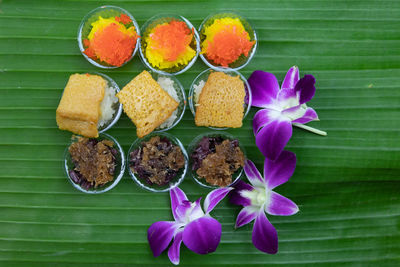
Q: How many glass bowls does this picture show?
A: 9